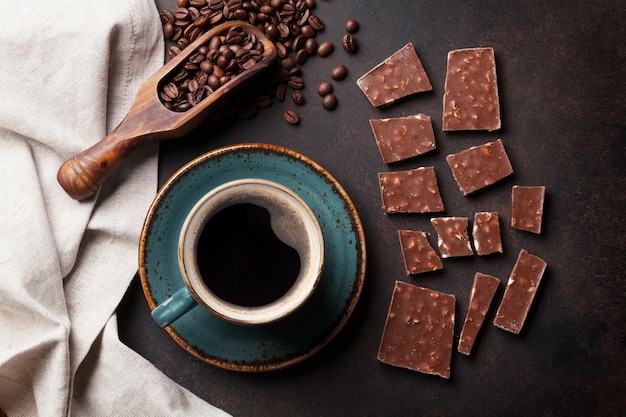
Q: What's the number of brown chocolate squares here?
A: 12